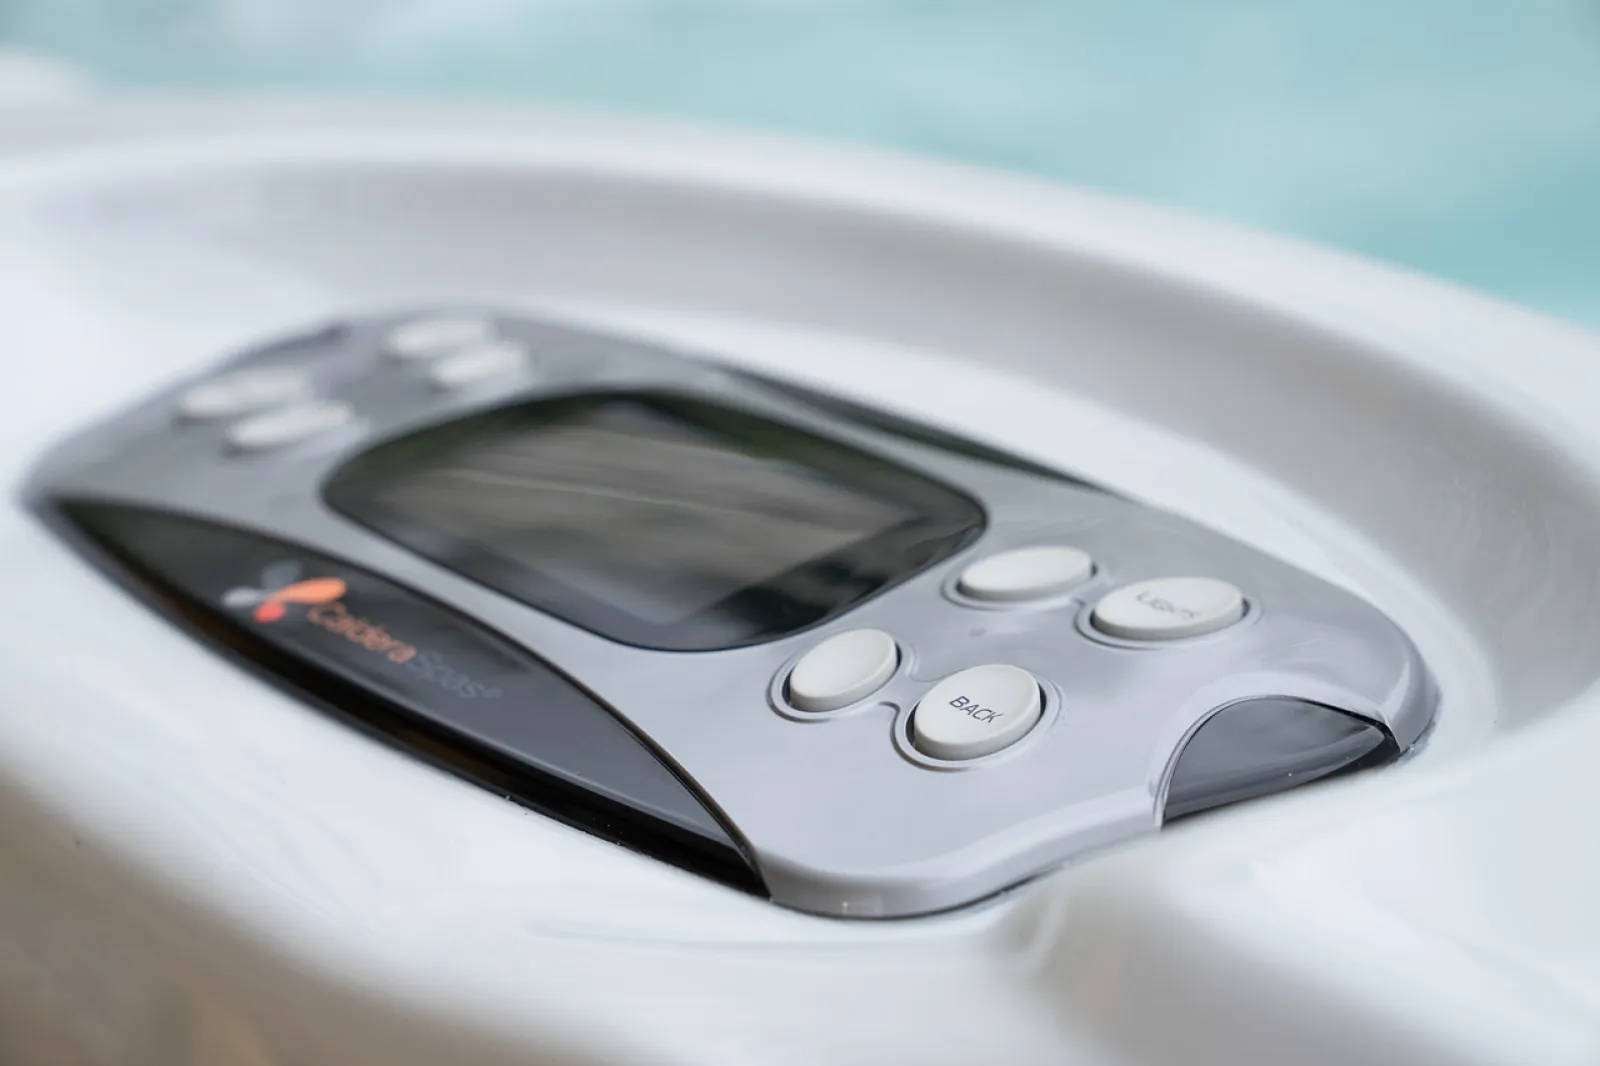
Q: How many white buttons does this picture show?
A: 8